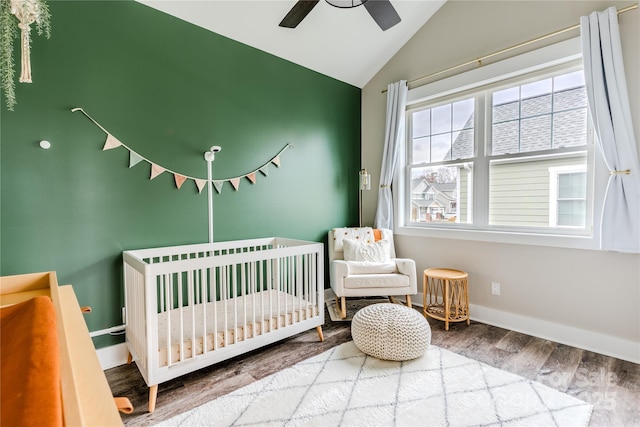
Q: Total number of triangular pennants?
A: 10